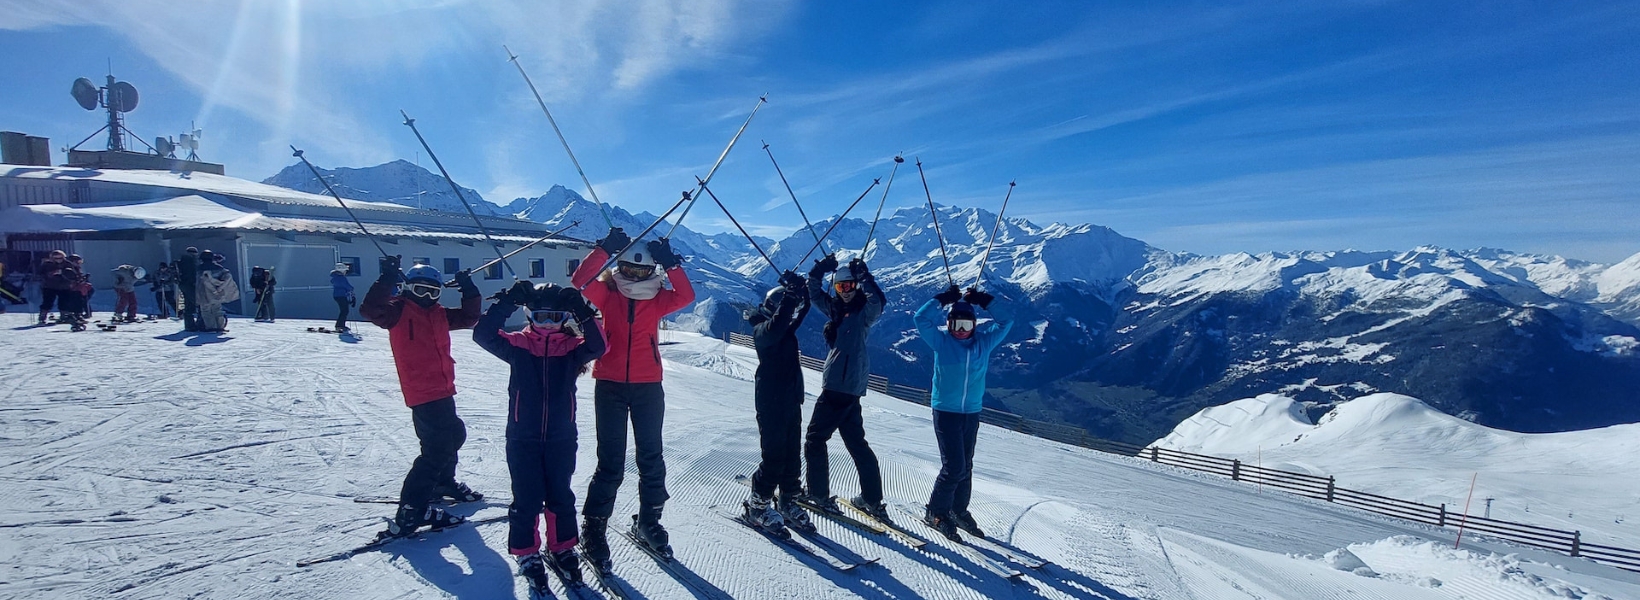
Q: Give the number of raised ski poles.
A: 12